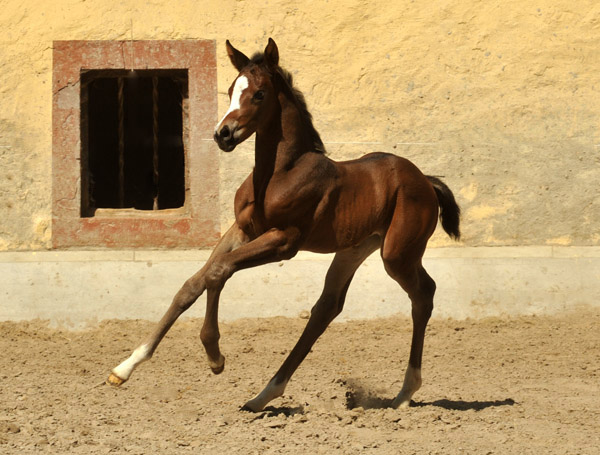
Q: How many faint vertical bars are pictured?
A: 2